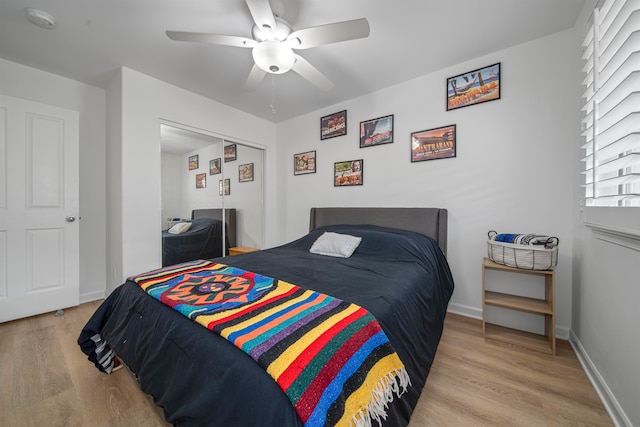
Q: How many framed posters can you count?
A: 6